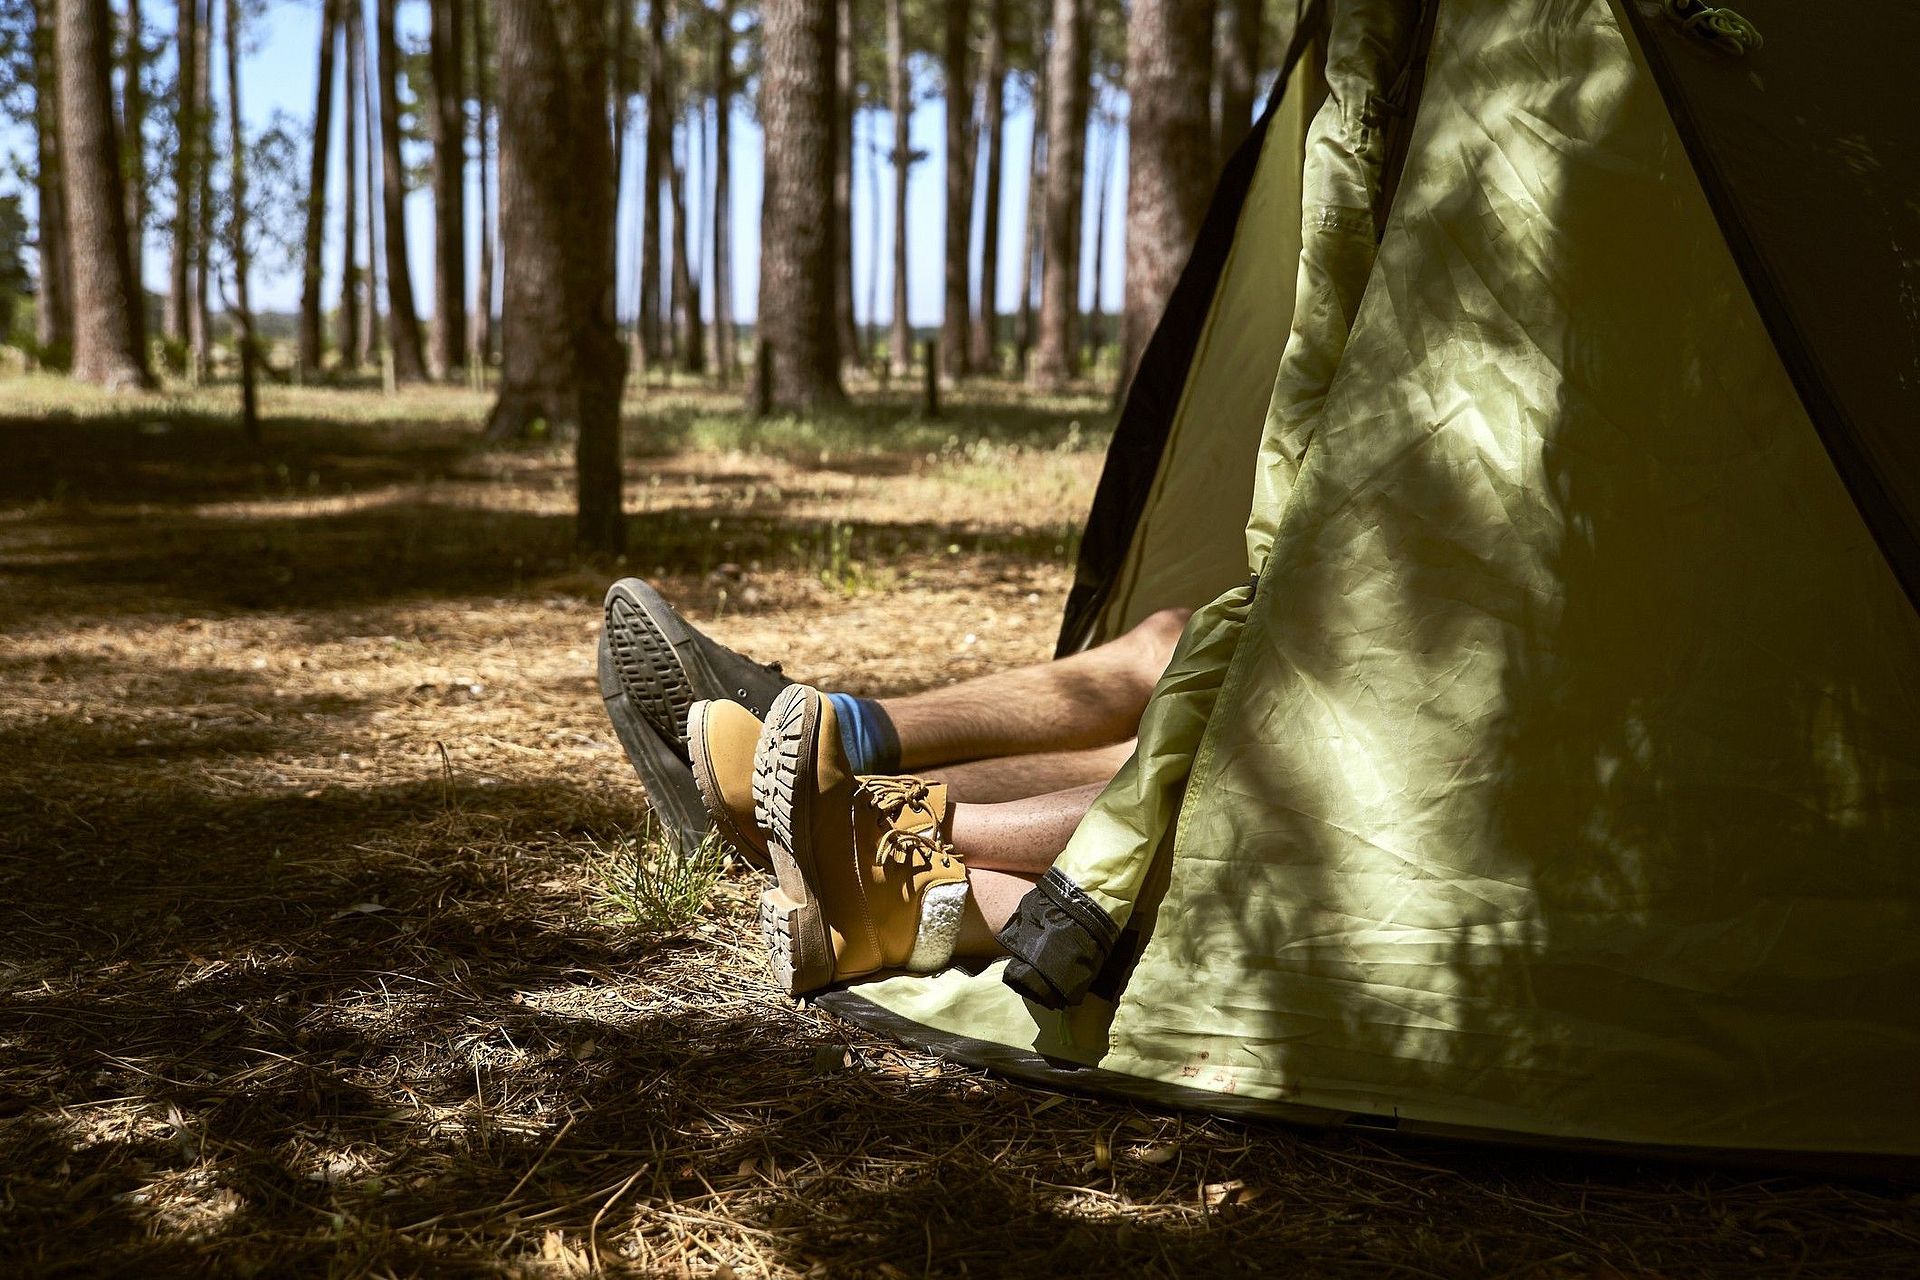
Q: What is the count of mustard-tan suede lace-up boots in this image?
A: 2